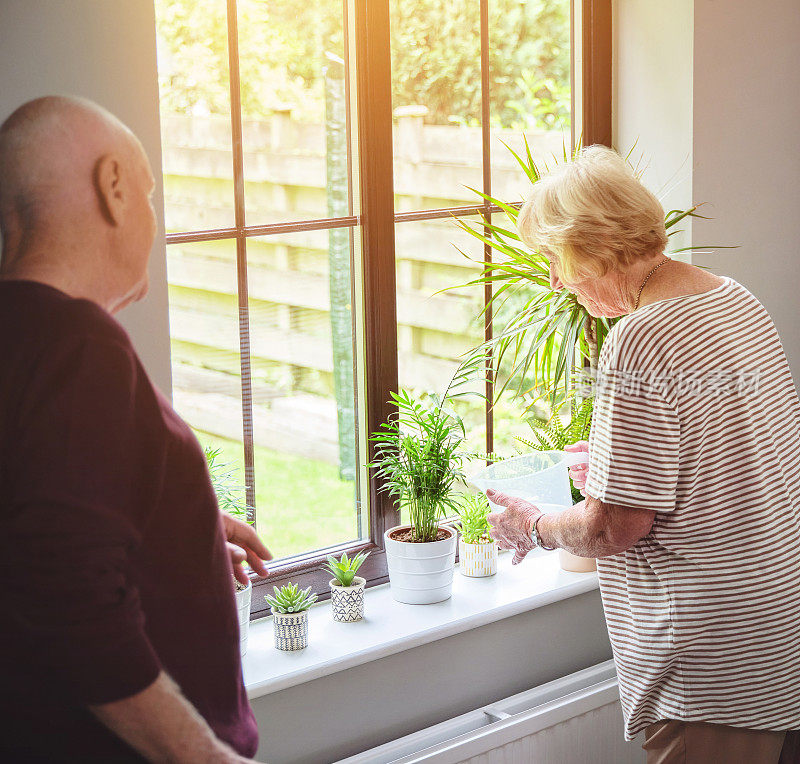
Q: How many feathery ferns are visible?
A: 1